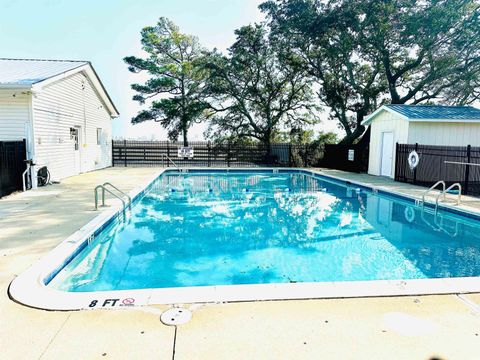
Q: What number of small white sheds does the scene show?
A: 1